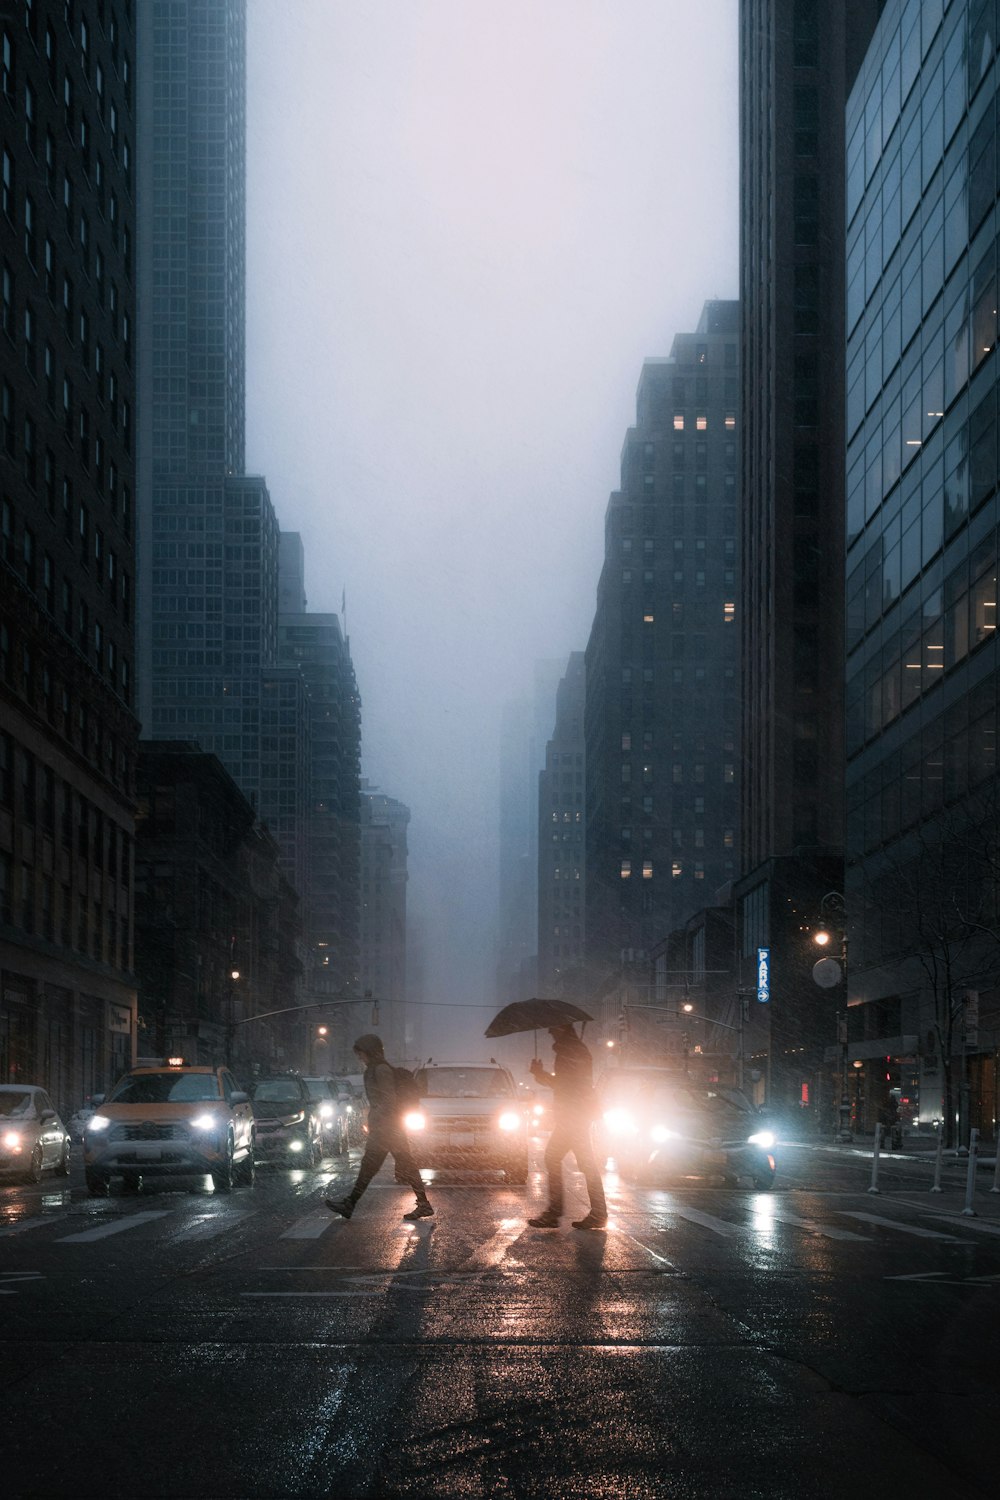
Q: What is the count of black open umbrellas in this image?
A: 1